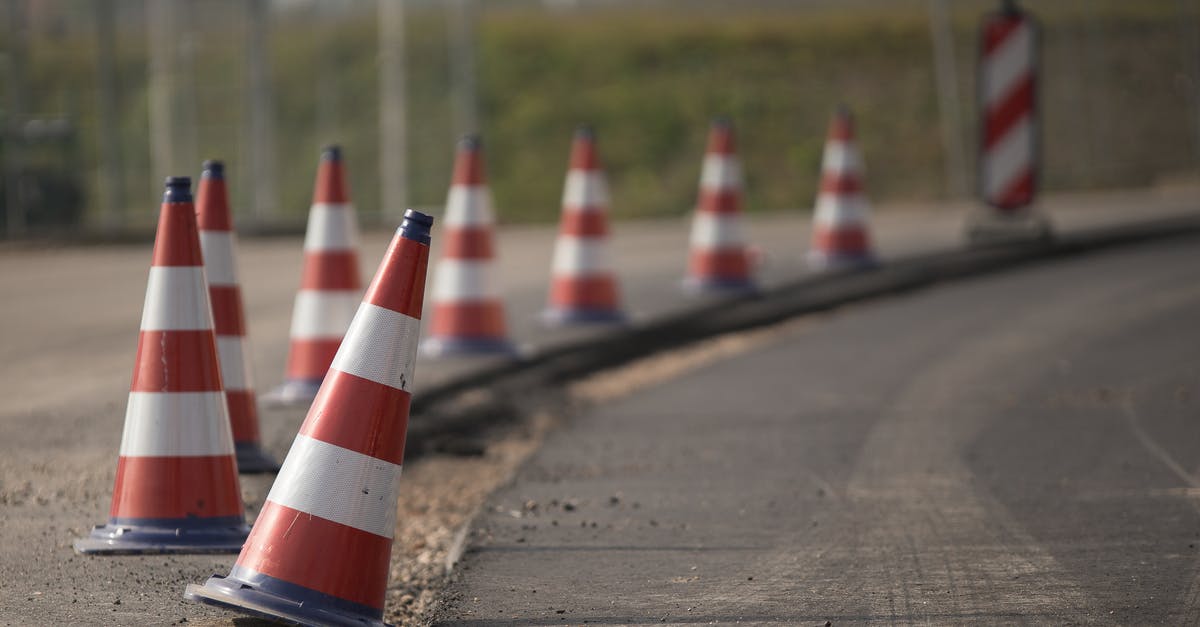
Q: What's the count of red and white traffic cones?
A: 8